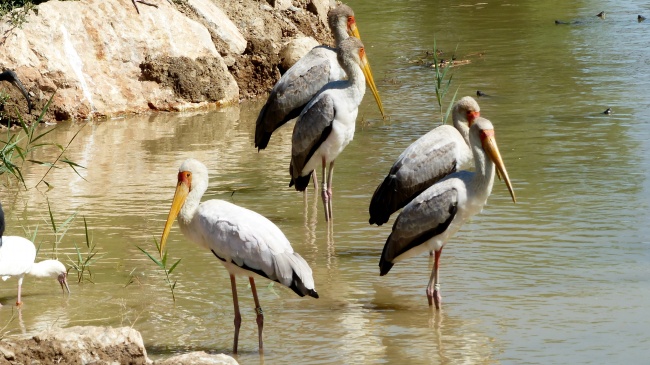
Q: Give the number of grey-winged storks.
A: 4